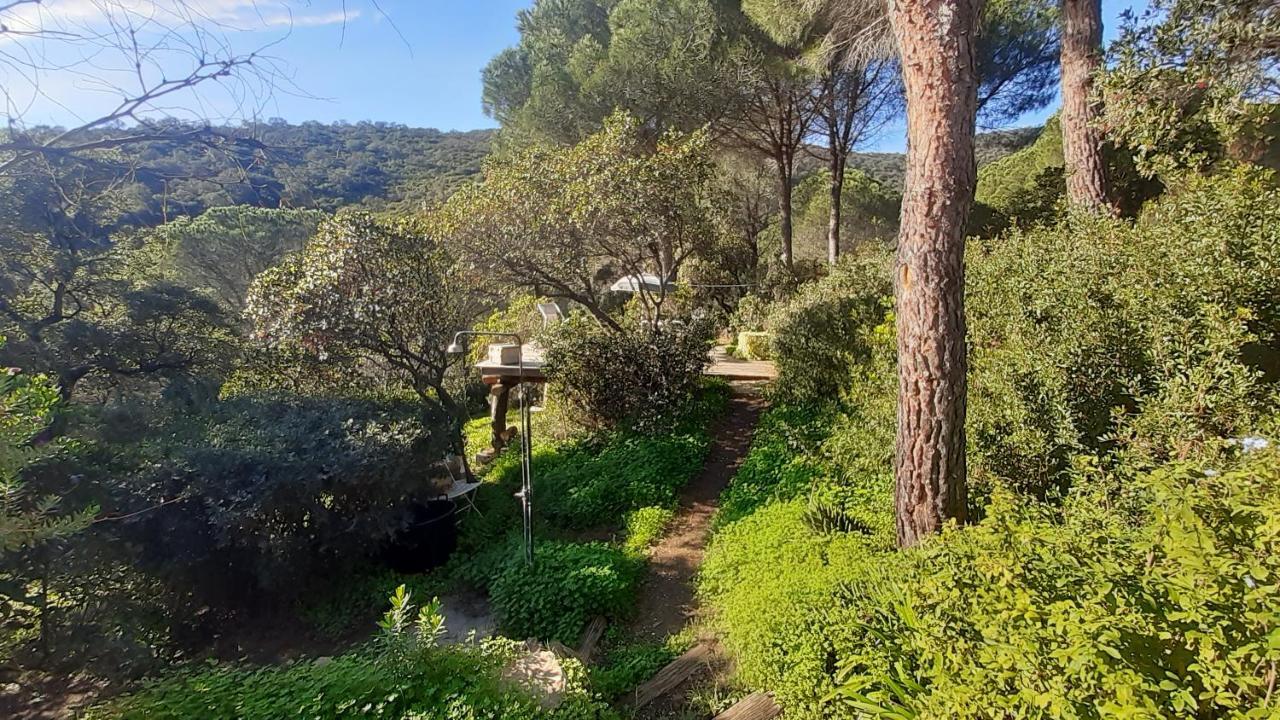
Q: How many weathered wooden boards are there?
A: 3